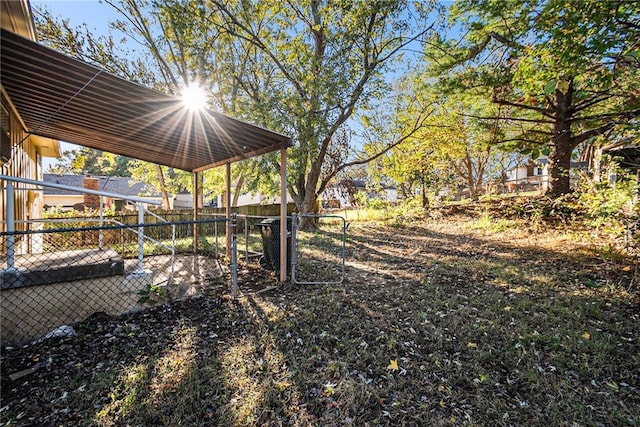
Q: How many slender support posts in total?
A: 3